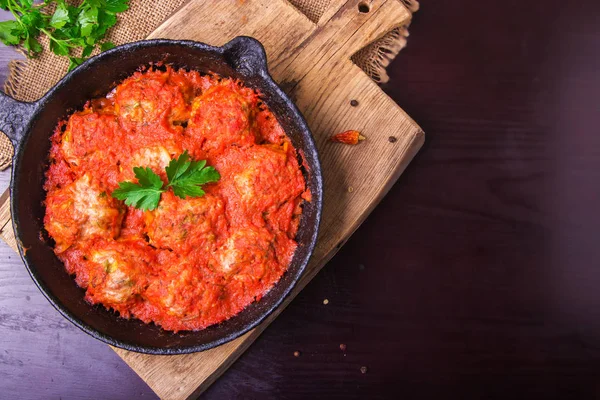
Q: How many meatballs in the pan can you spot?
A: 10